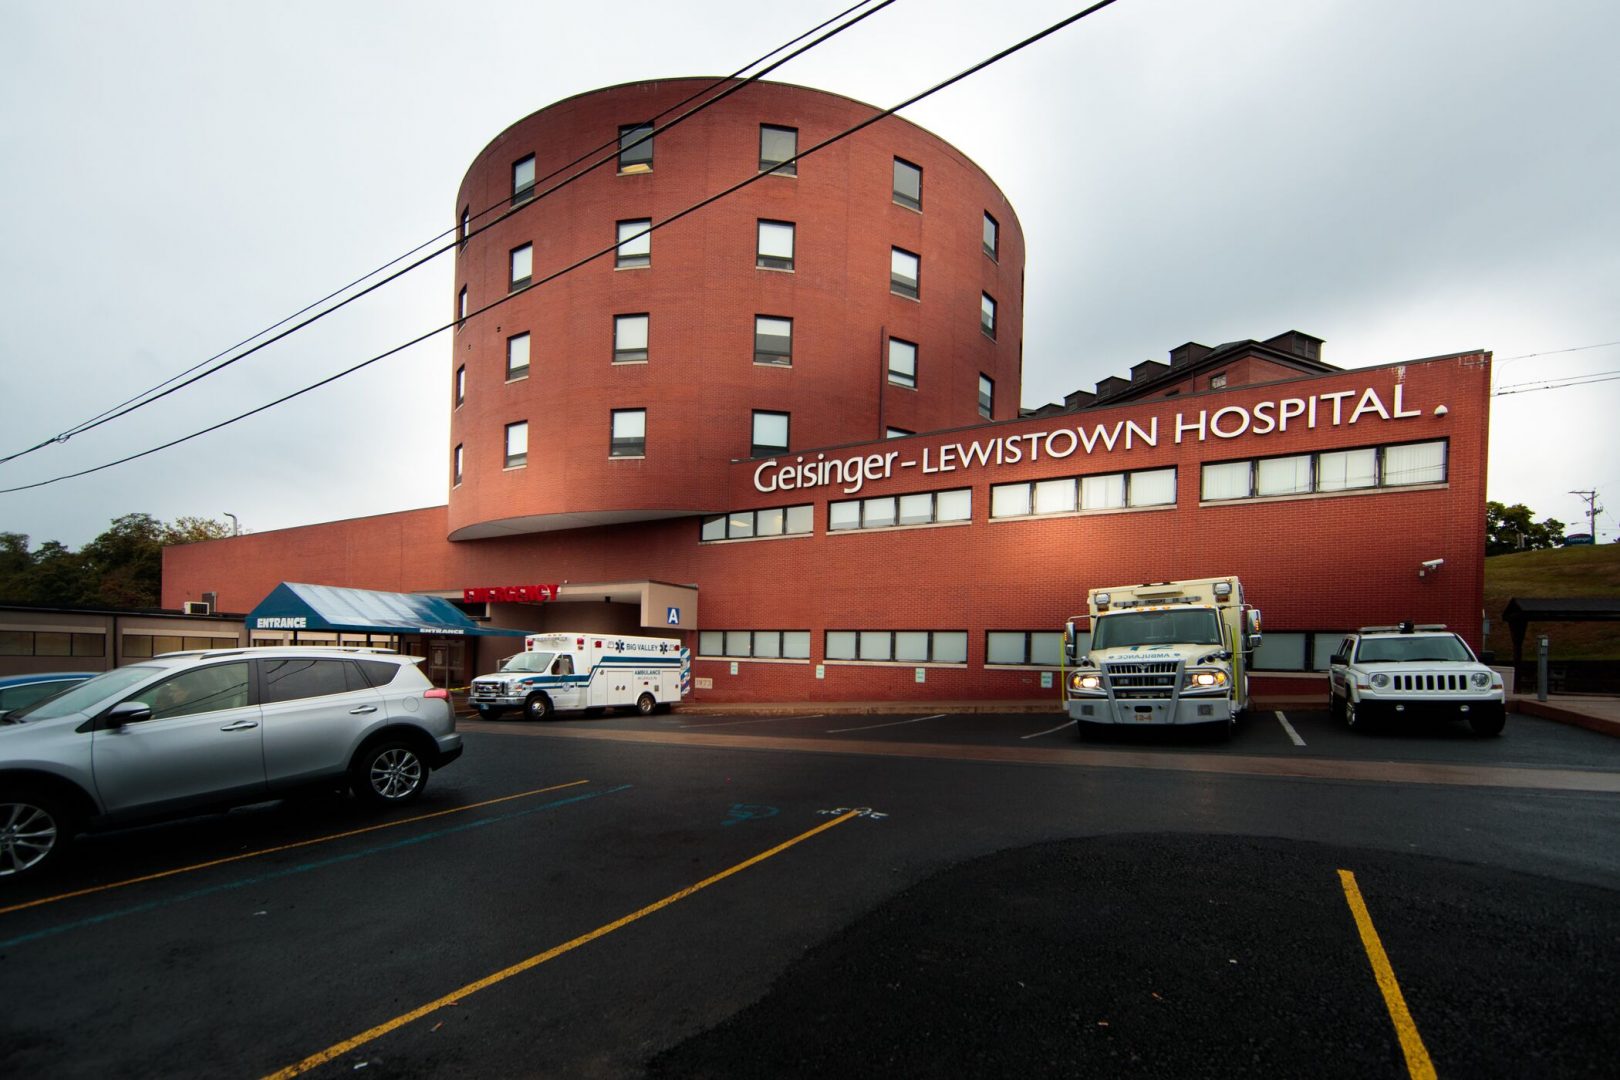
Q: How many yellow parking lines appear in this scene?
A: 3